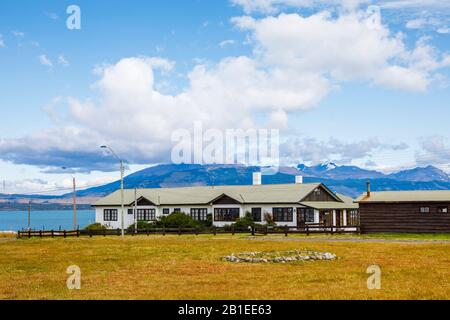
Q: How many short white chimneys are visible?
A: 2